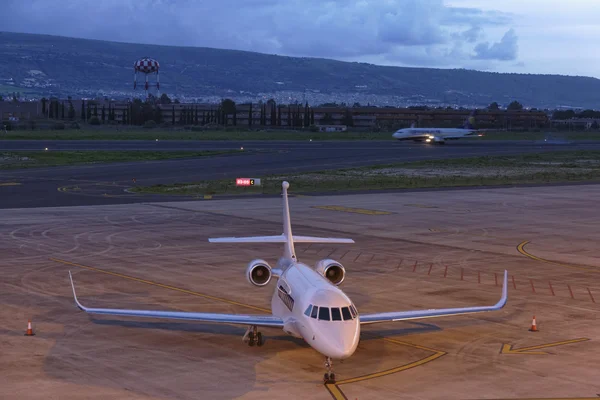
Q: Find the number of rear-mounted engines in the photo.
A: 2